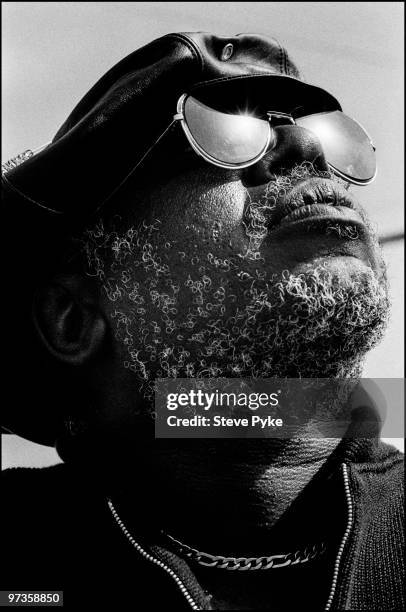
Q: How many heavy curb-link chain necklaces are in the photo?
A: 1